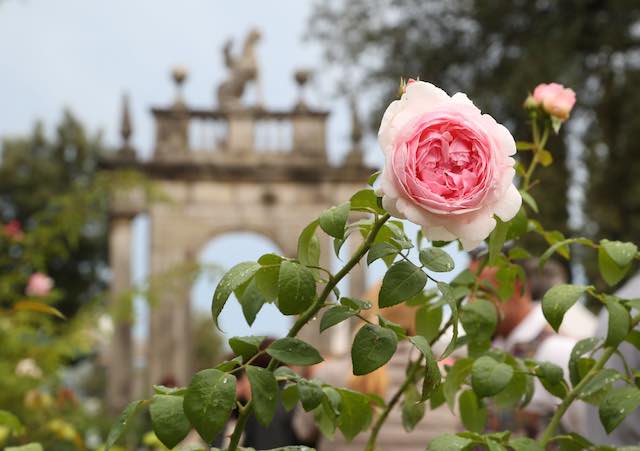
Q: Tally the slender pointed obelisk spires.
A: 2